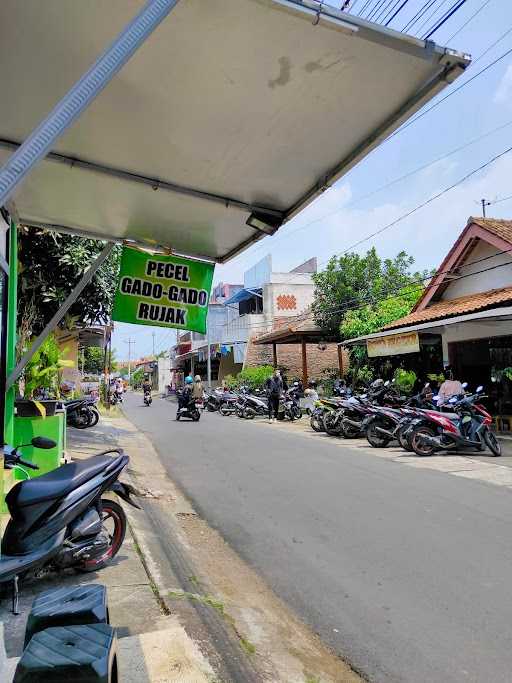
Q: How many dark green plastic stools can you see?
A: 2